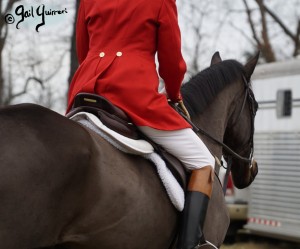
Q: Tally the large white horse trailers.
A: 1